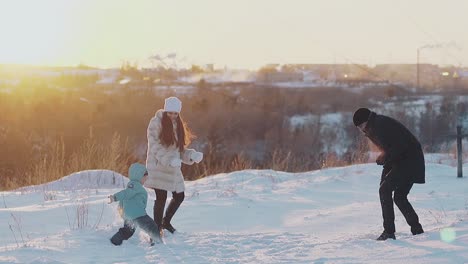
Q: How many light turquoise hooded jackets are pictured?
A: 1